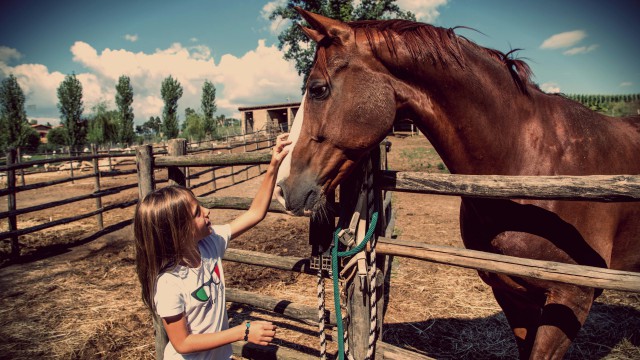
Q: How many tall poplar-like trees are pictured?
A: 5